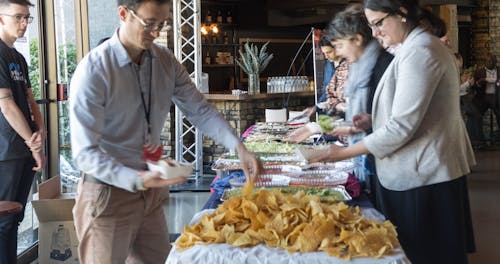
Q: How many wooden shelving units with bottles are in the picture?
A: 1